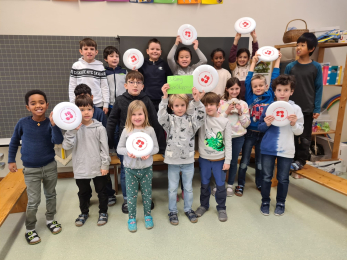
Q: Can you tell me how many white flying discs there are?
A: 8